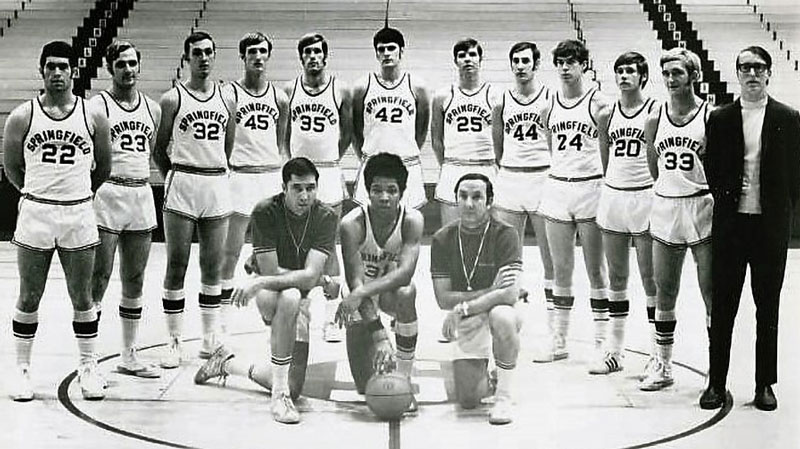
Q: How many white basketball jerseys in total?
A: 12